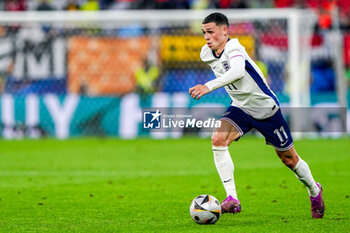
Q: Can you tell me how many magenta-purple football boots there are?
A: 2